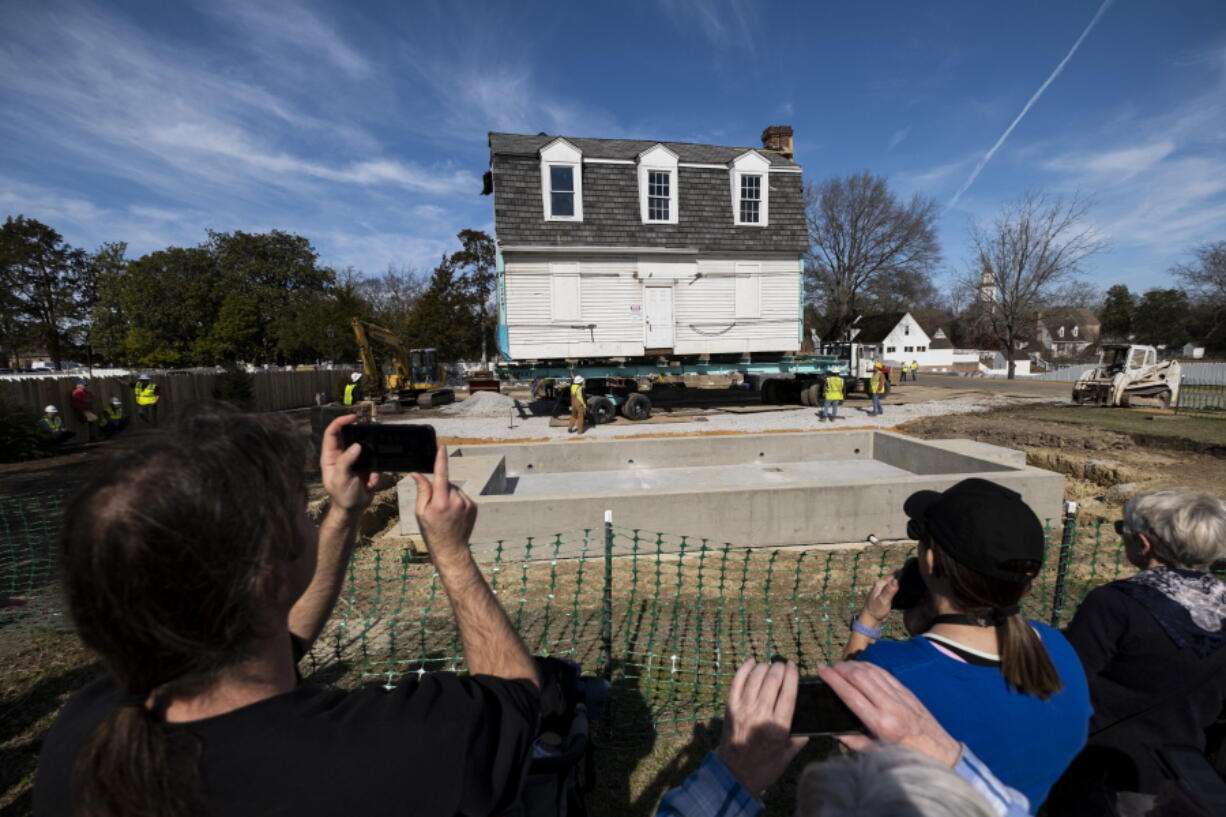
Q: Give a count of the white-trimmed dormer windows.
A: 3